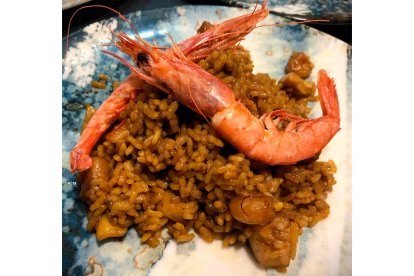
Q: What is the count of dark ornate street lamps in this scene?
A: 0